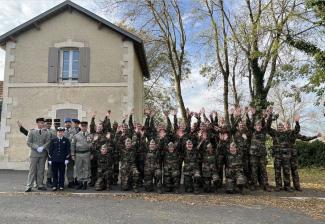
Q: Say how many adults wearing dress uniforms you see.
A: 7